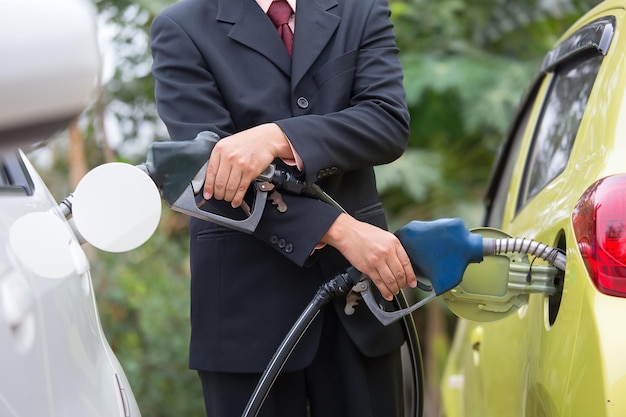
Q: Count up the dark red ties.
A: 1